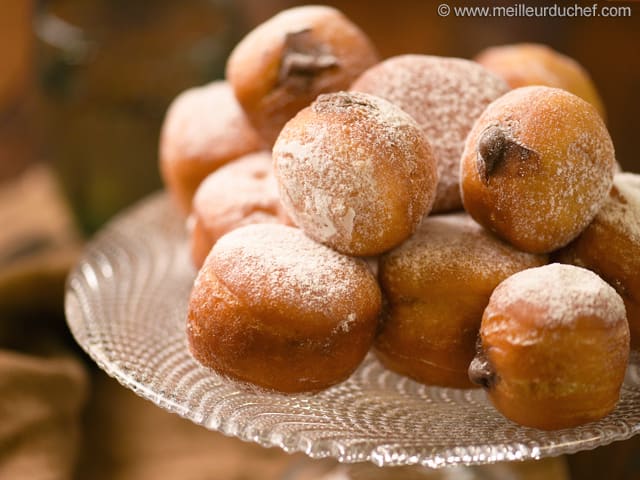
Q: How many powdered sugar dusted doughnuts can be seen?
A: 11